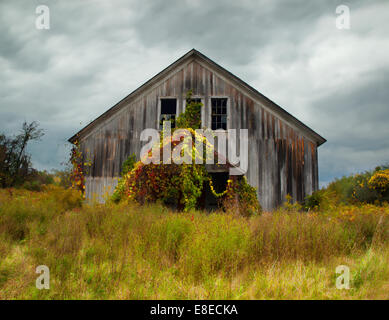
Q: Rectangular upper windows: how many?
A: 3